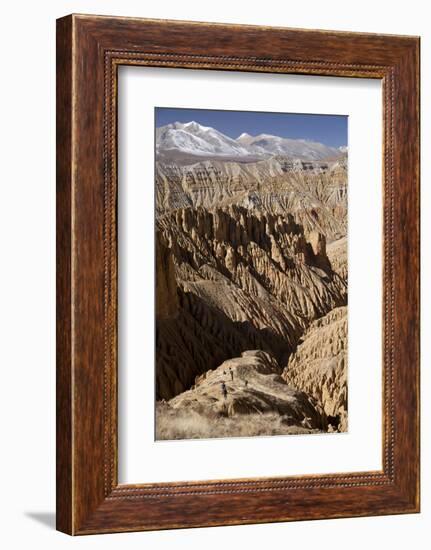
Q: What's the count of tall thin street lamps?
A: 0